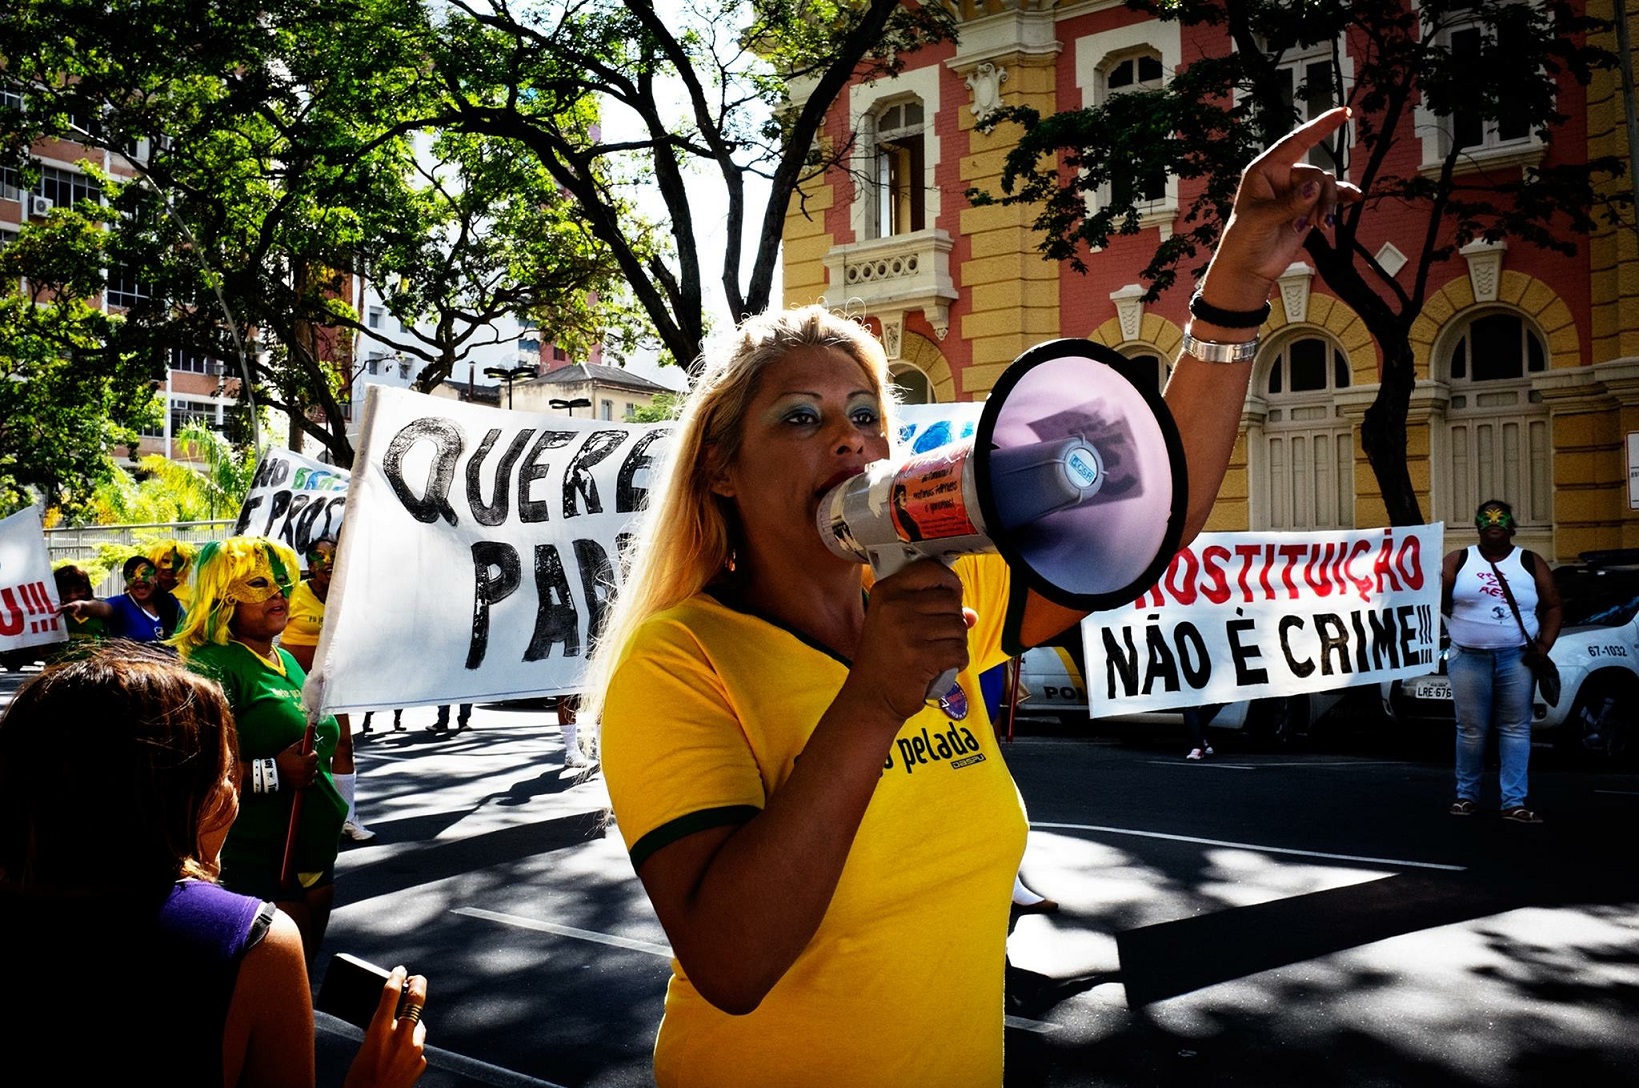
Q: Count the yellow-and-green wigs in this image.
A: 2